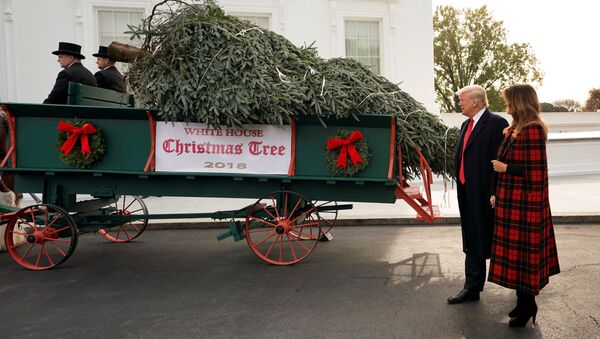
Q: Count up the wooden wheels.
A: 4